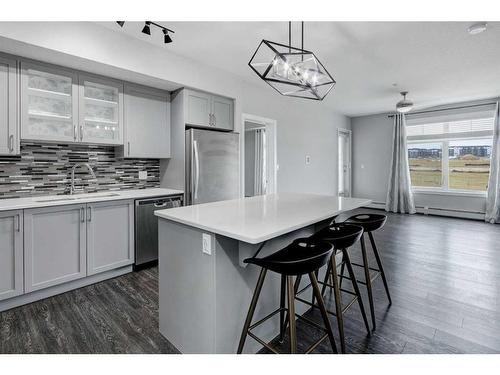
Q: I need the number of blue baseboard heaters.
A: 0